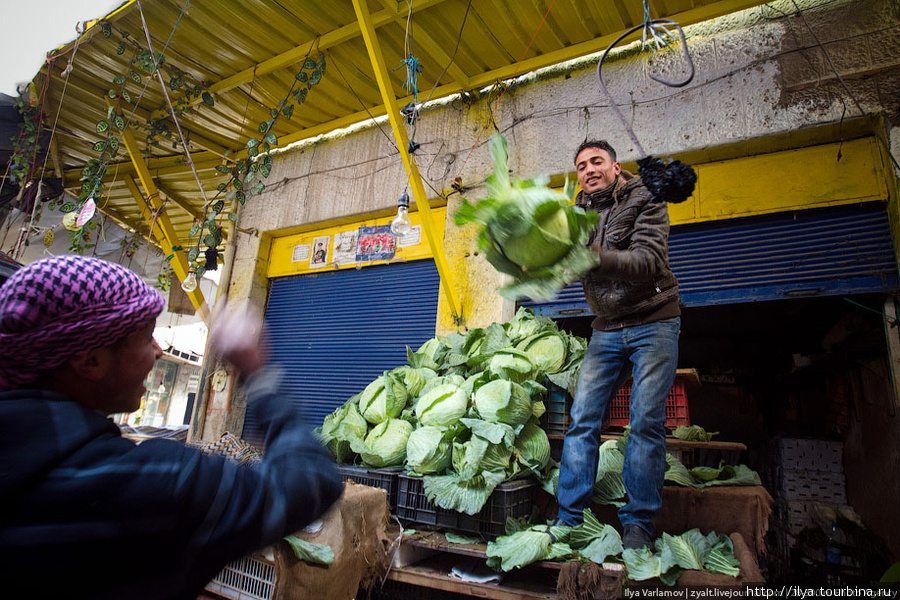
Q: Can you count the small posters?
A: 5